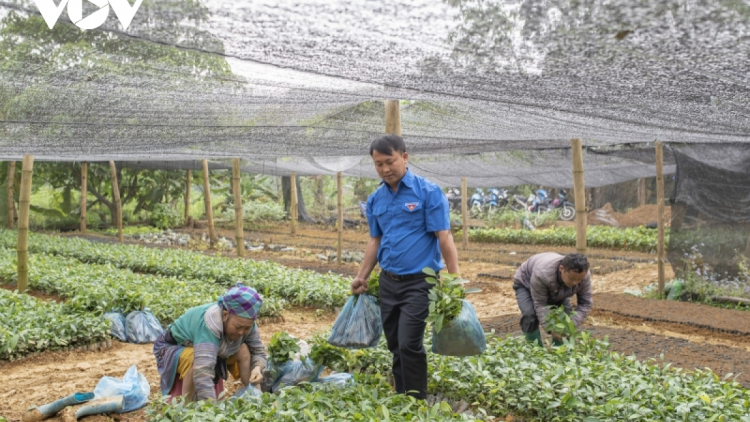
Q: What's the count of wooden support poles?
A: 13